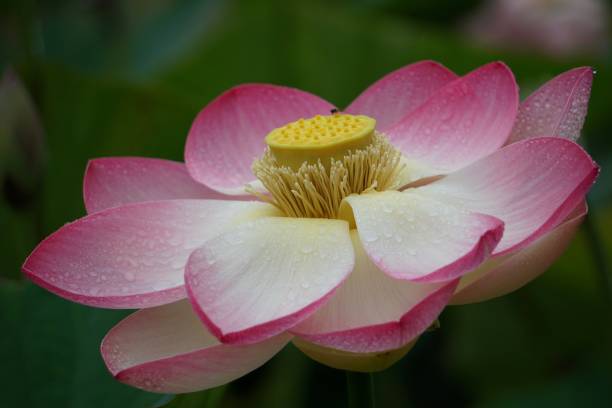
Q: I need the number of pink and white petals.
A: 12